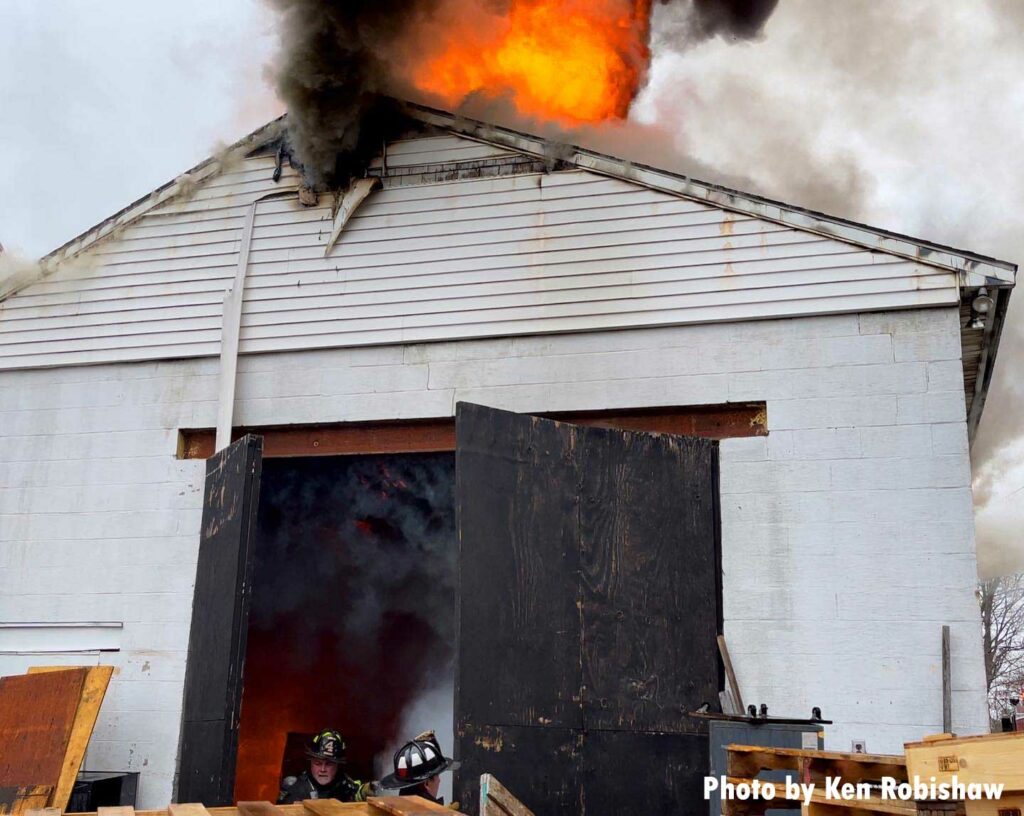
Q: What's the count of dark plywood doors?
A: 2